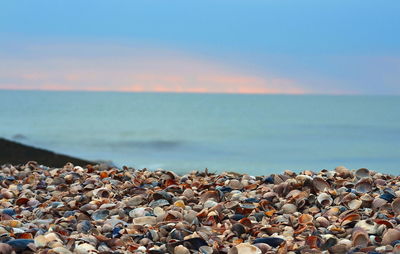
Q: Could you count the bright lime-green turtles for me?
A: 0